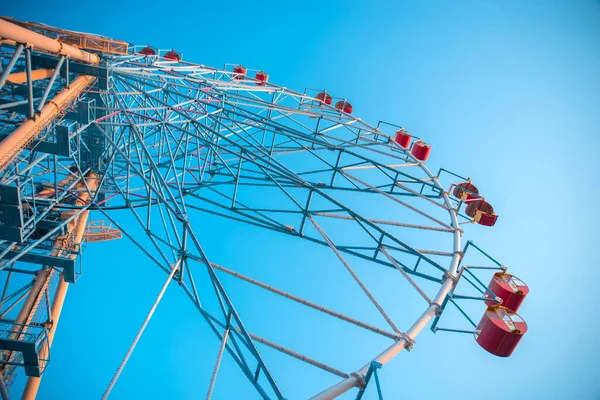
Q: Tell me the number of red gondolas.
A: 12